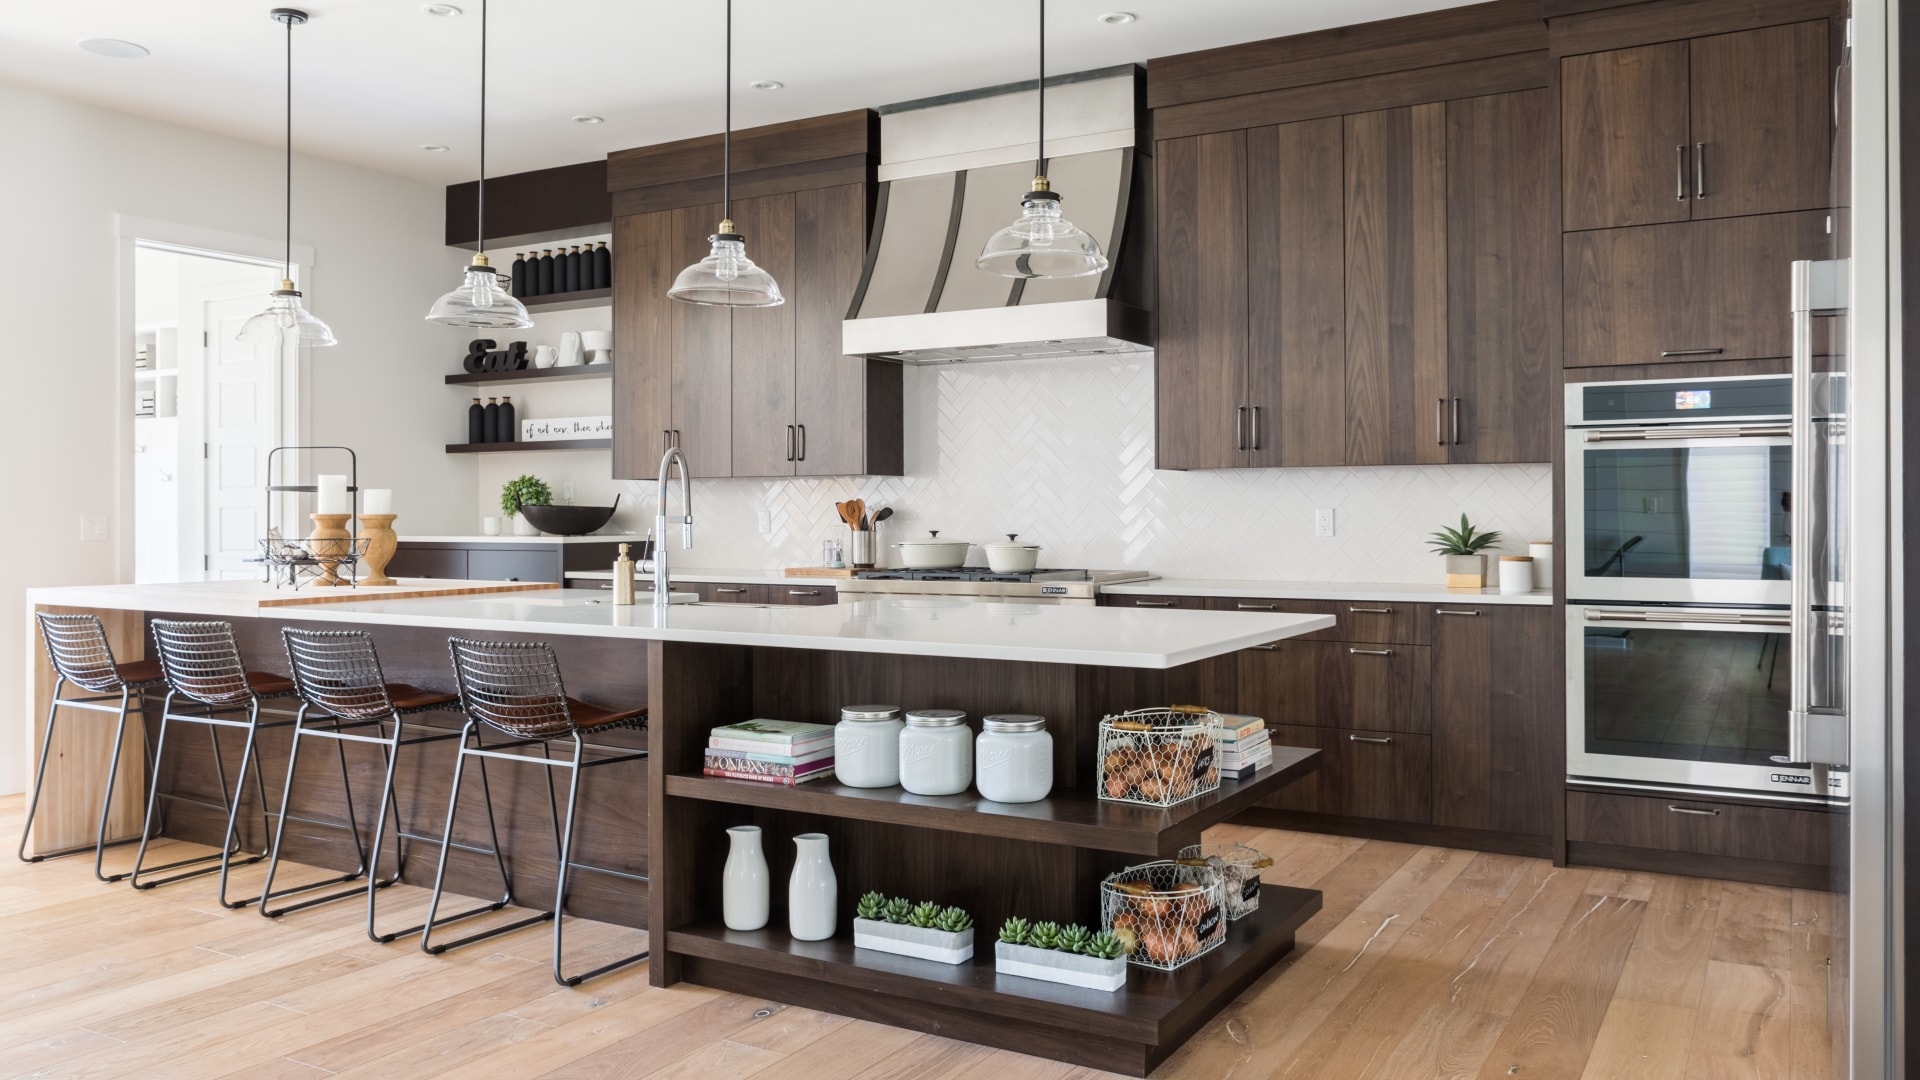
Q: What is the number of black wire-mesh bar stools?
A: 4